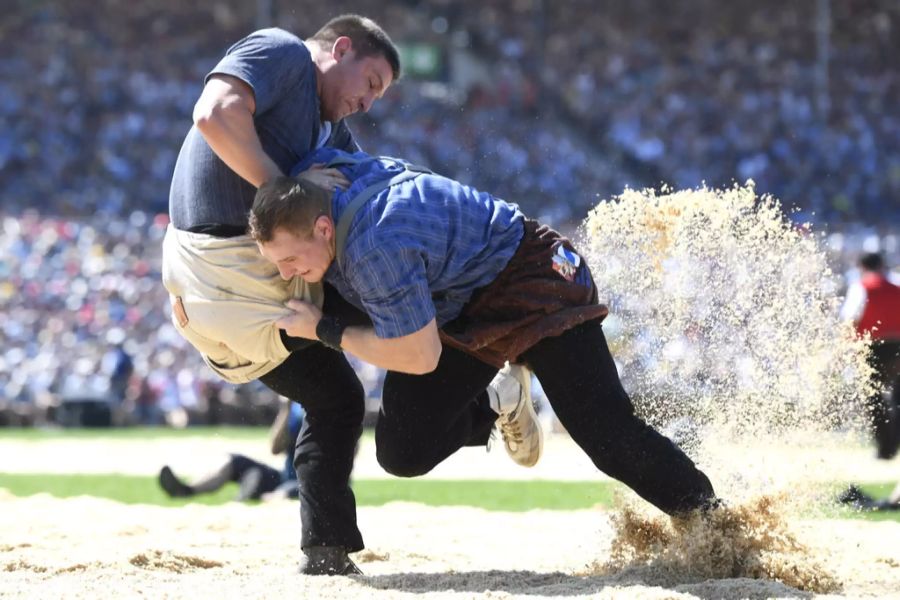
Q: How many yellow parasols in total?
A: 0